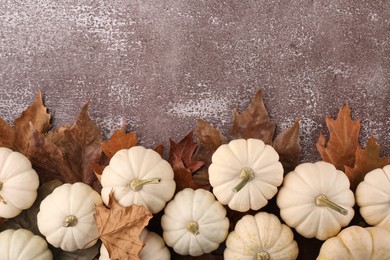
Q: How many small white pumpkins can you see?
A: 11